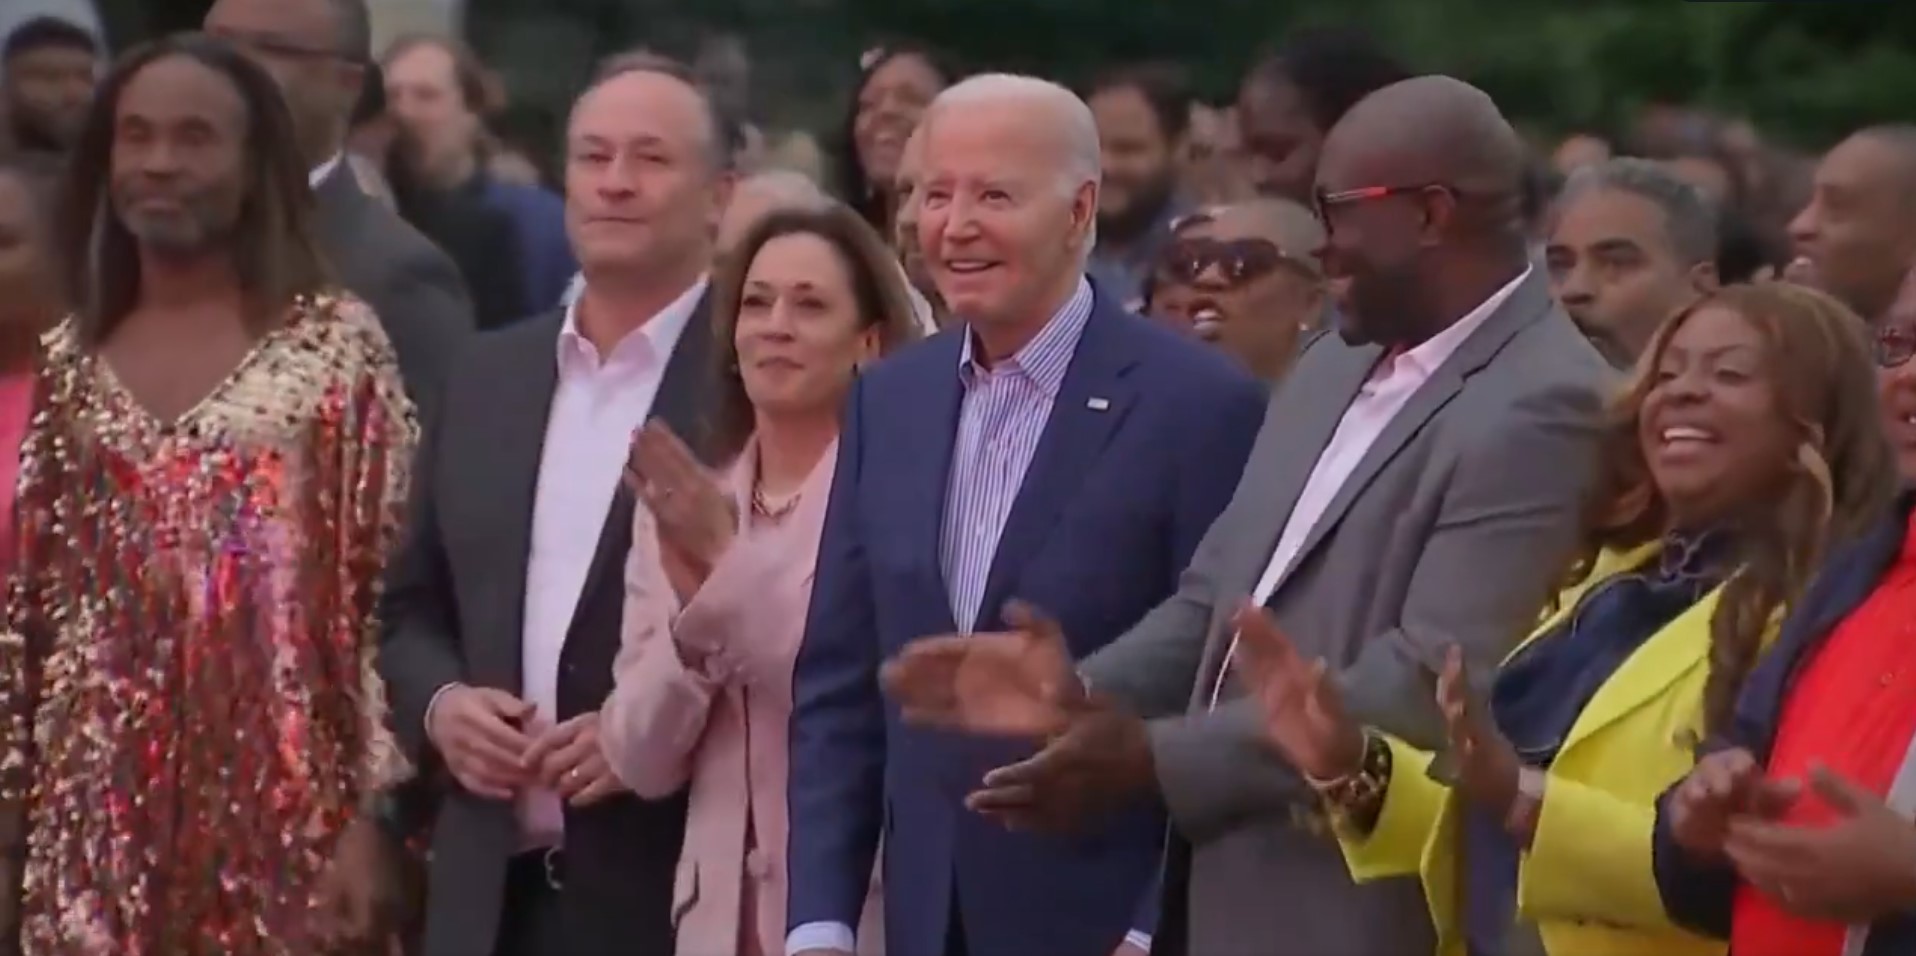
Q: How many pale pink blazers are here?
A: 1